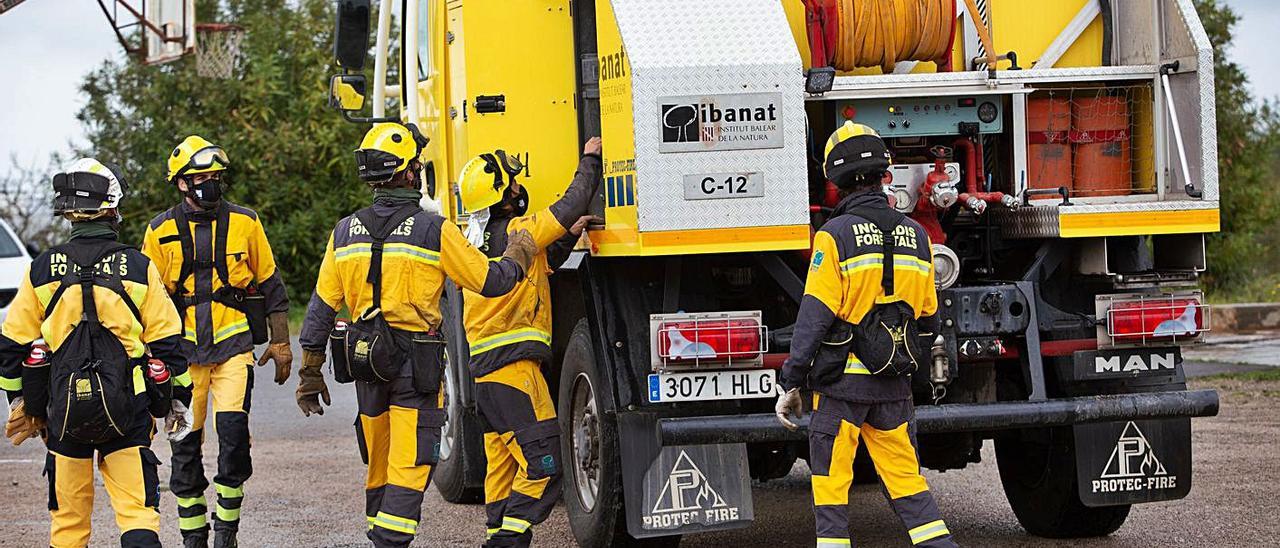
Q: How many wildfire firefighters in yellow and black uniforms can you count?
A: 5